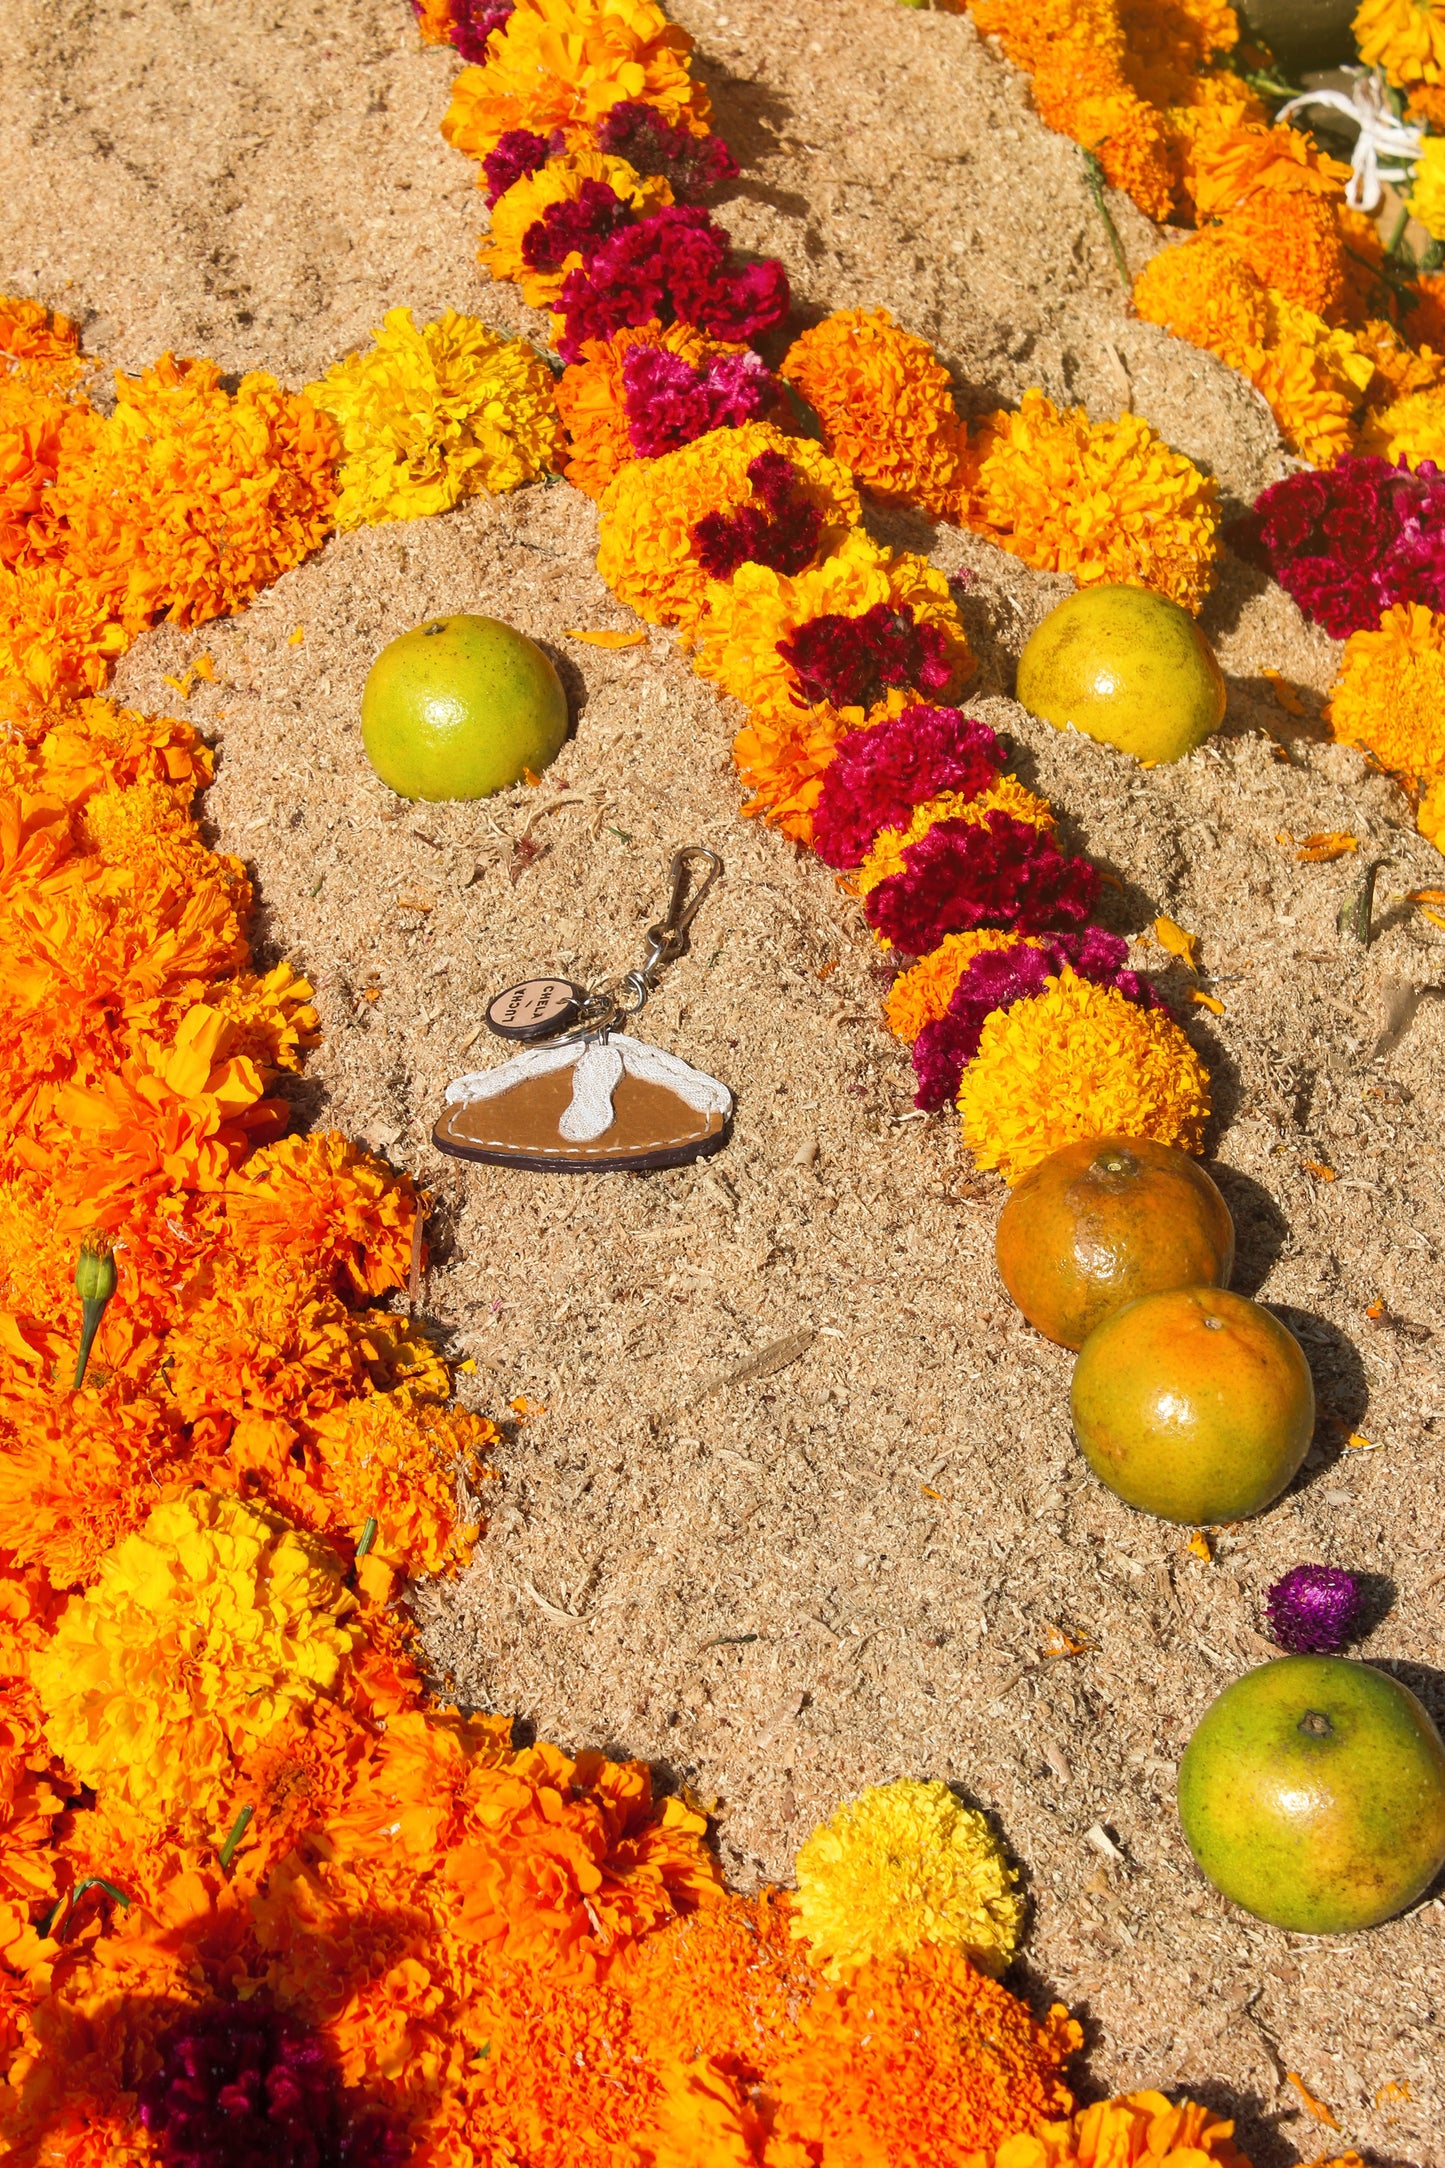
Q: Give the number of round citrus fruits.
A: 5